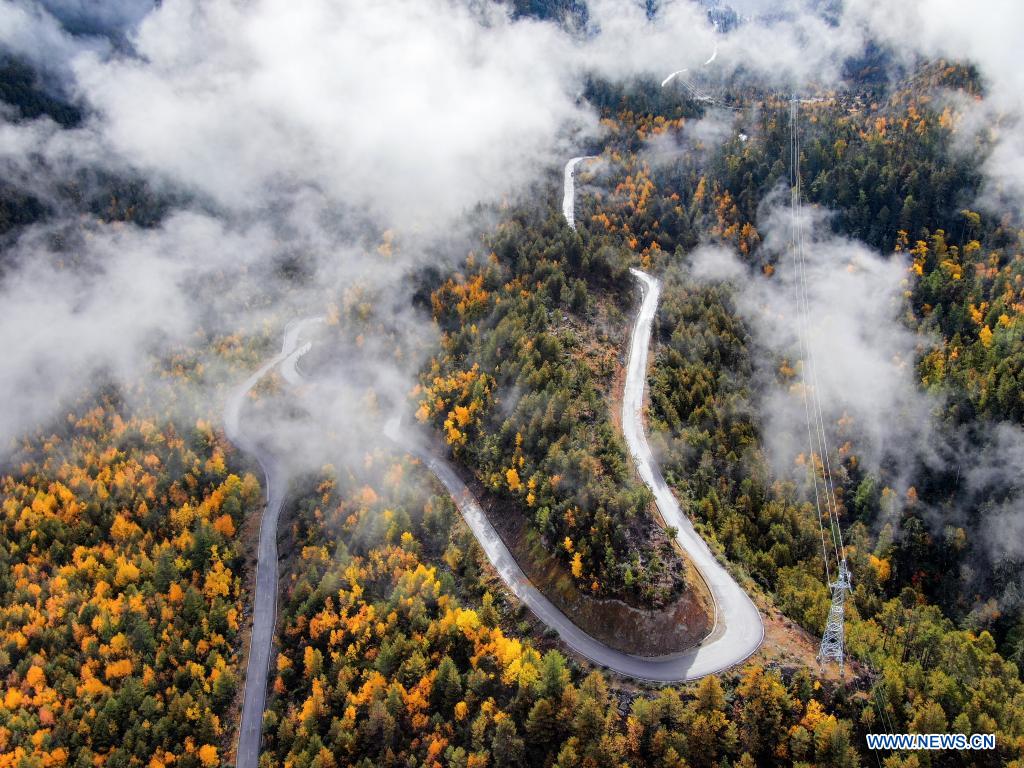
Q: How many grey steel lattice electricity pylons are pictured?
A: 1